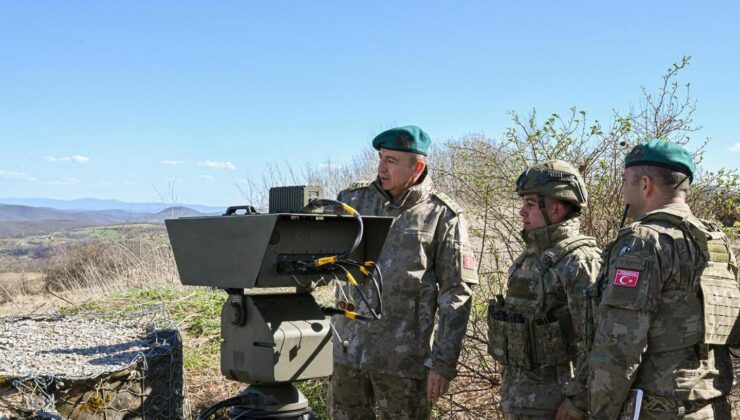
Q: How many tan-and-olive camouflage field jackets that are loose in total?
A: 1